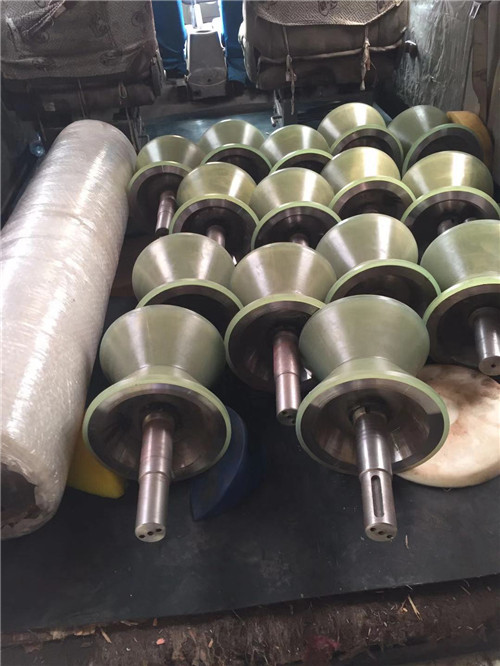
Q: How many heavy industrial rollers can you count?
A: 15